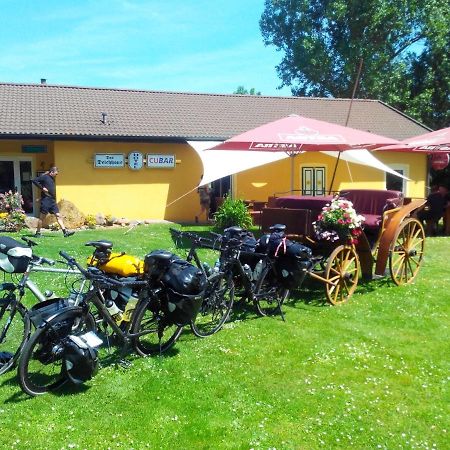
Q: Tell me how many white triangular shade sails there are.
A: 2